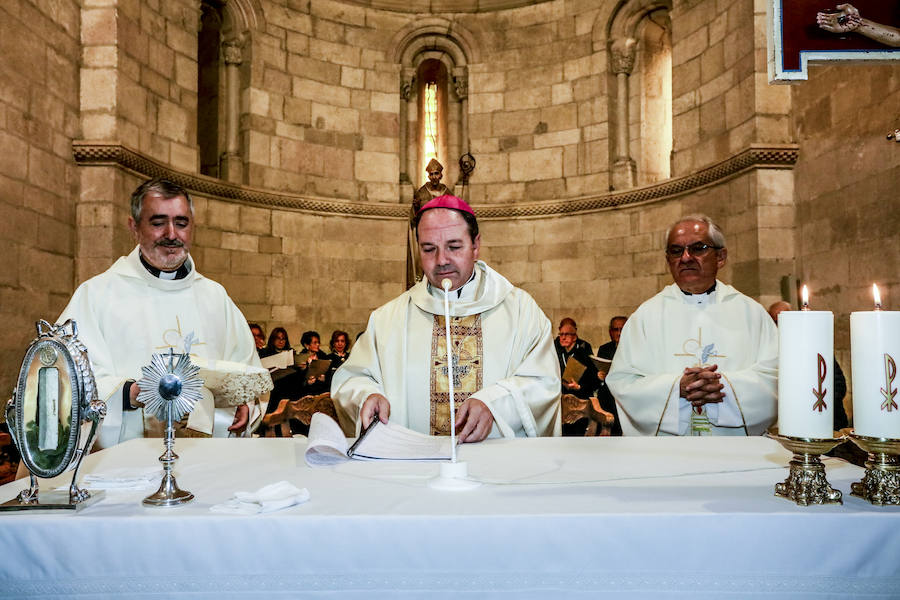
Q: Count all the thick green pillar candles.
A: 0